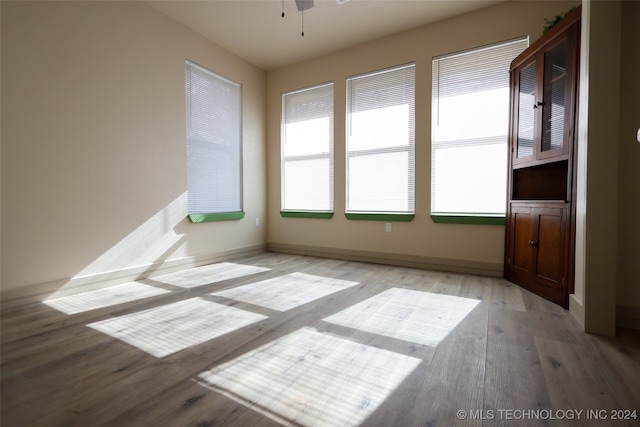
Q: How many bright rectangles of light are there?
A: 6